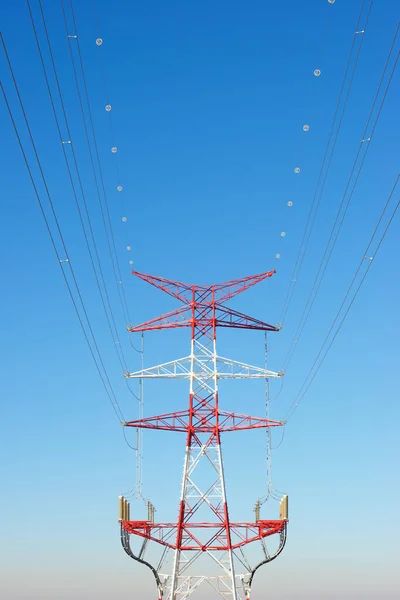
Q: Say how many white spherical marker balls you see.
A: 14